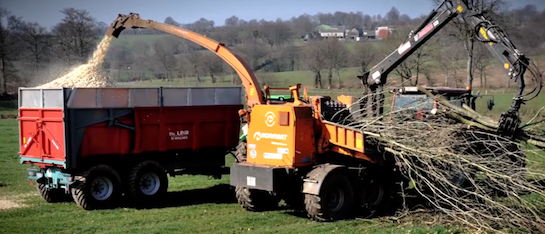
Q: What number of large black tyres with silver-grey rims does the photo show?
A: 2